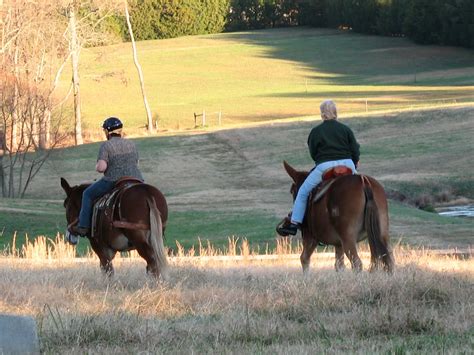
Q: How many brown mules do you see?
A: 2